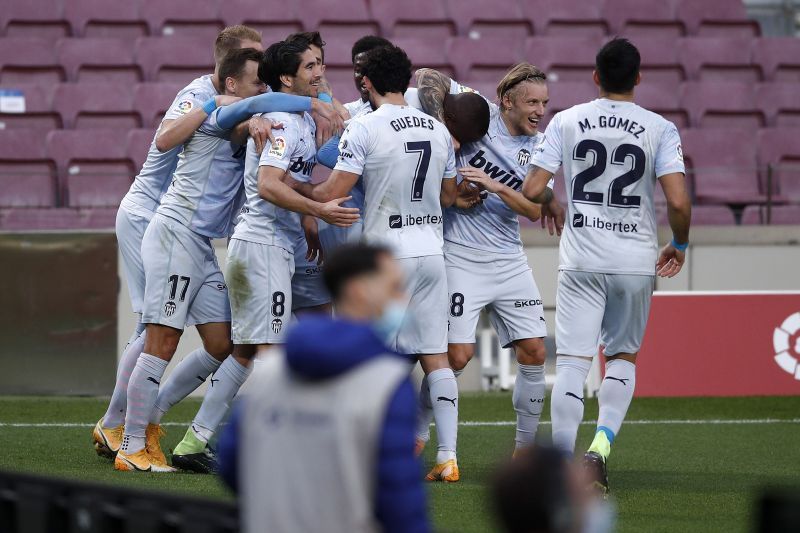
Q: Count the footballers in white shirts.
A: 9